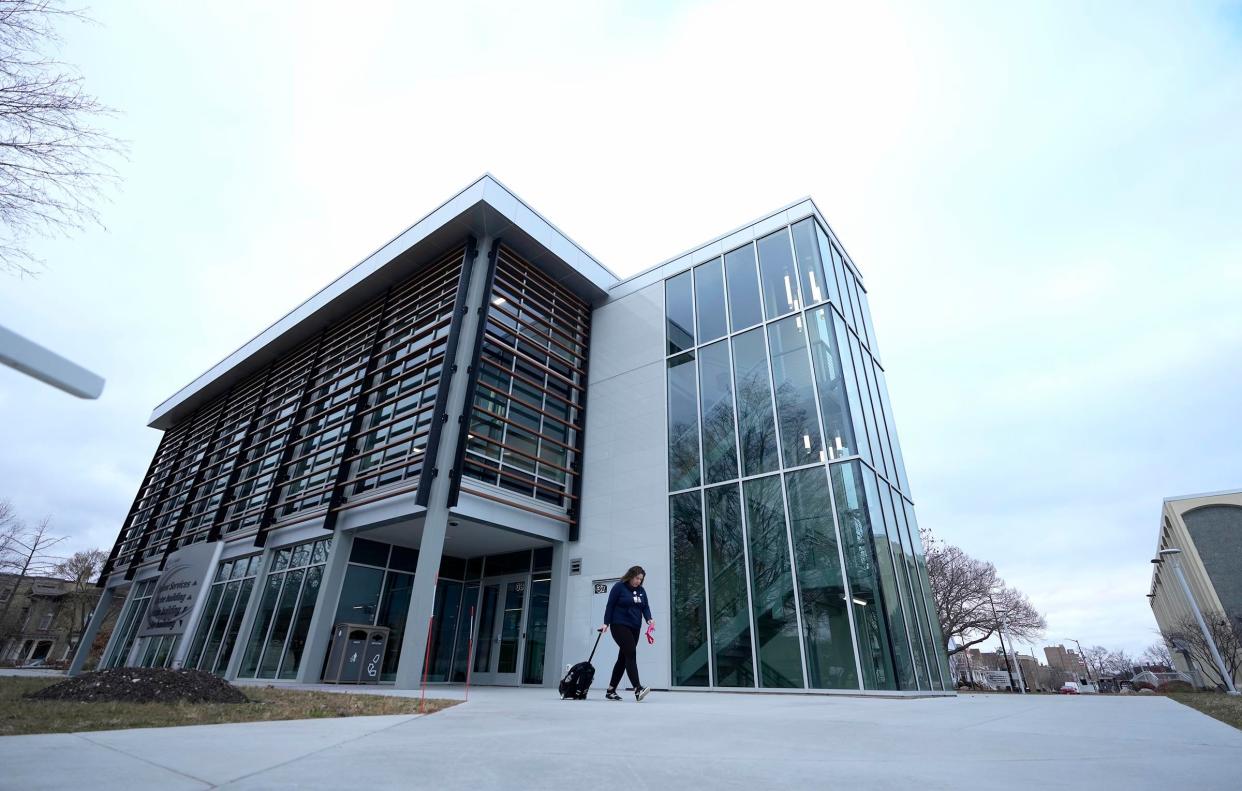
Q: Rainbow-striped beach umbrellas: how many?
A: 0